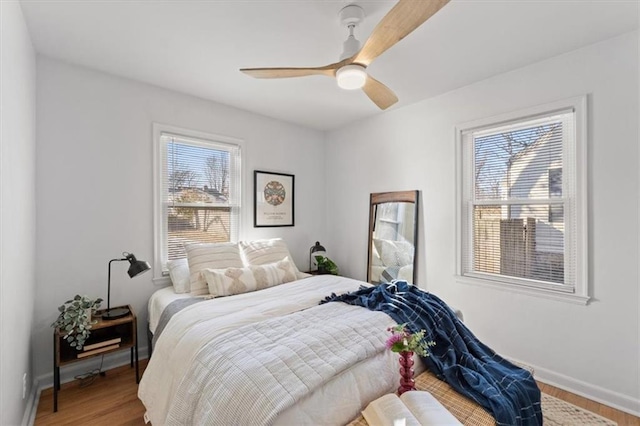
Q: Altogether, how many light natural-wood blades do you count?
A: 3